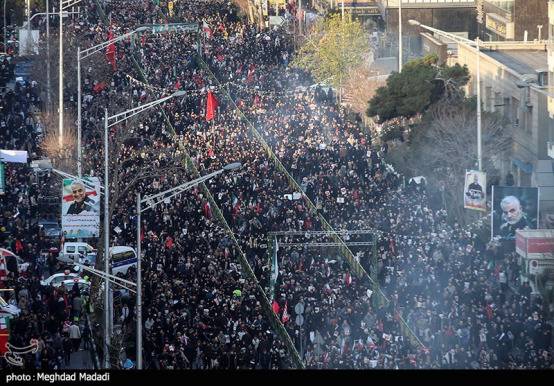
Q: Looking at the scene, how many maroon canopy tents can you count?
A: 0